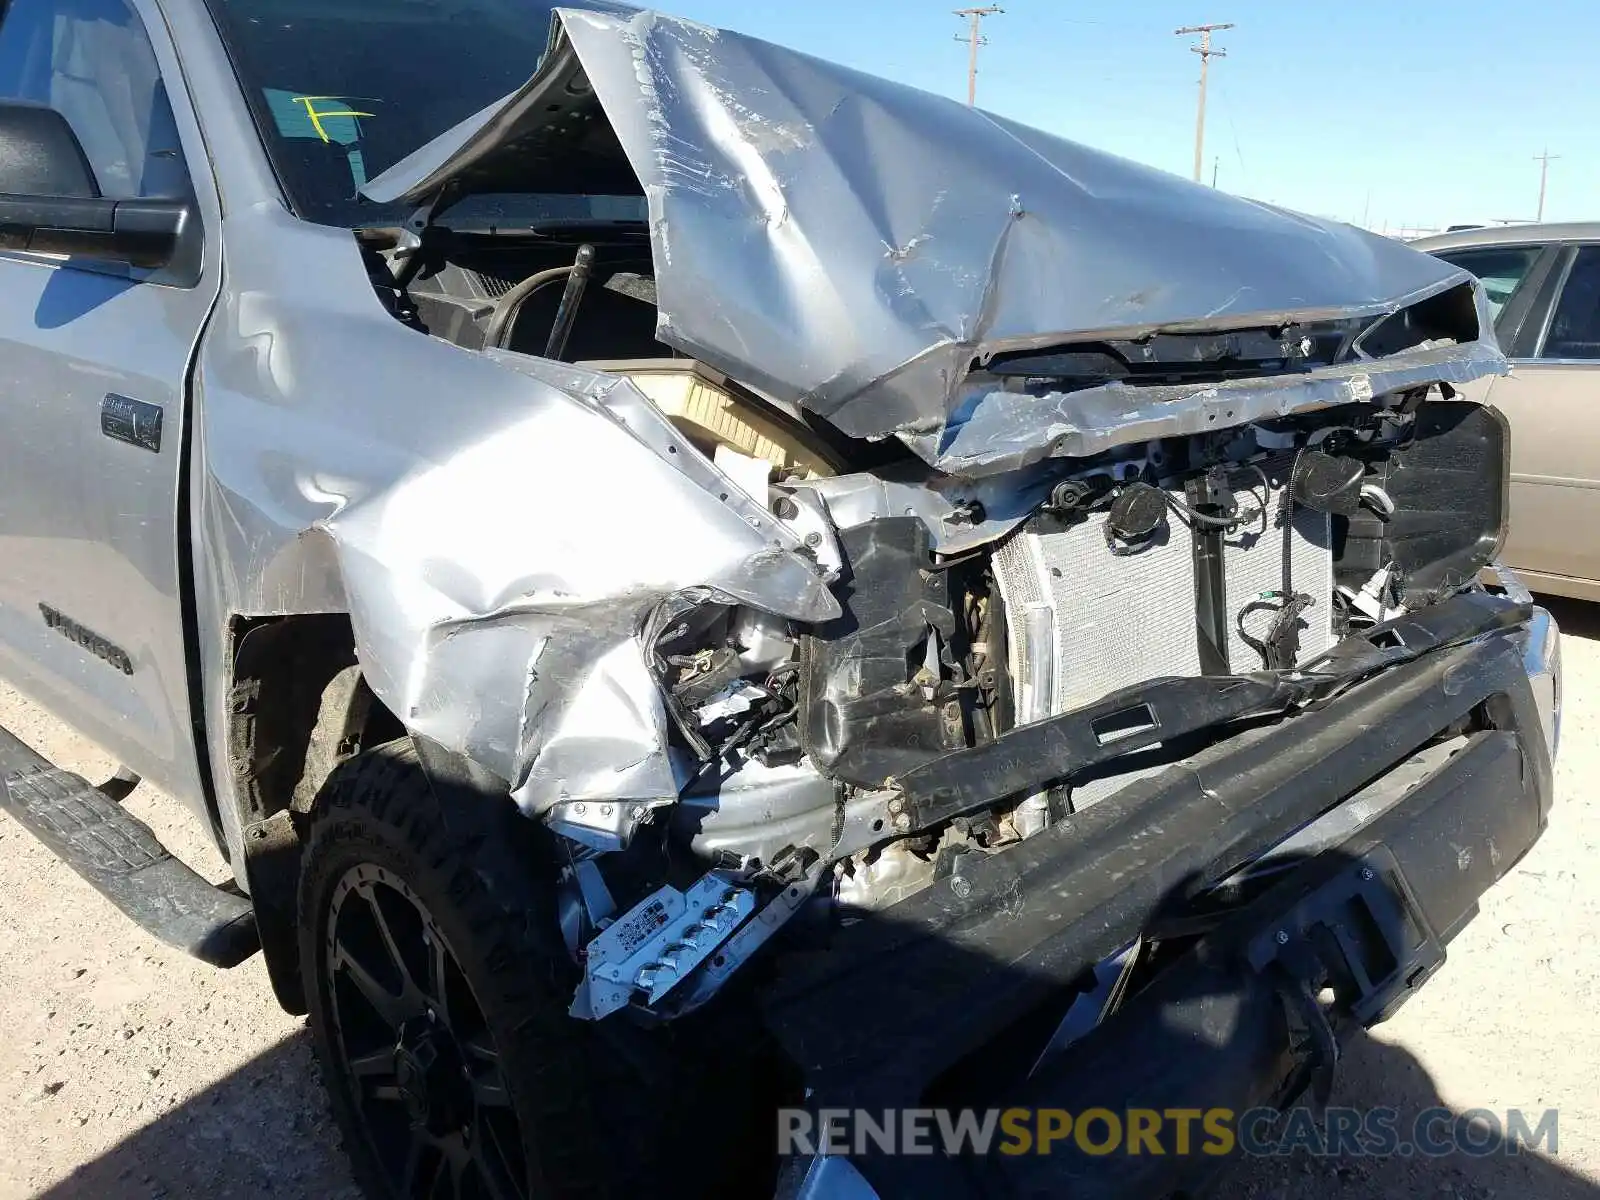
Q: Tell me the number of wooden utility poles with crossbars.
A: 3